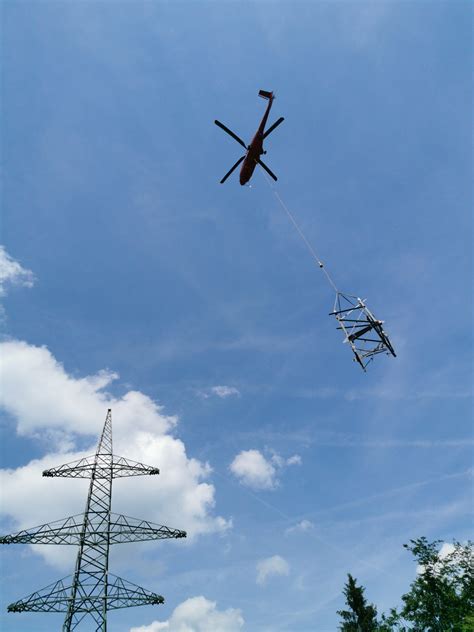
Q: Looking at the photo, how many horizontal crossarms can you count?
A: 3